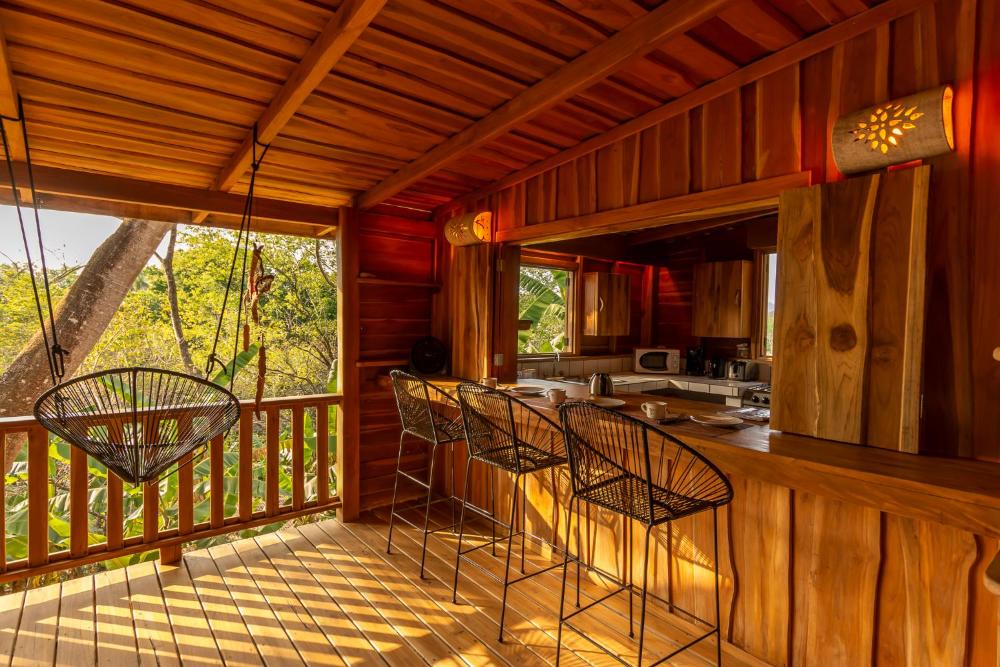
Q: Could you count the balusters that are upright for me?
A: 11